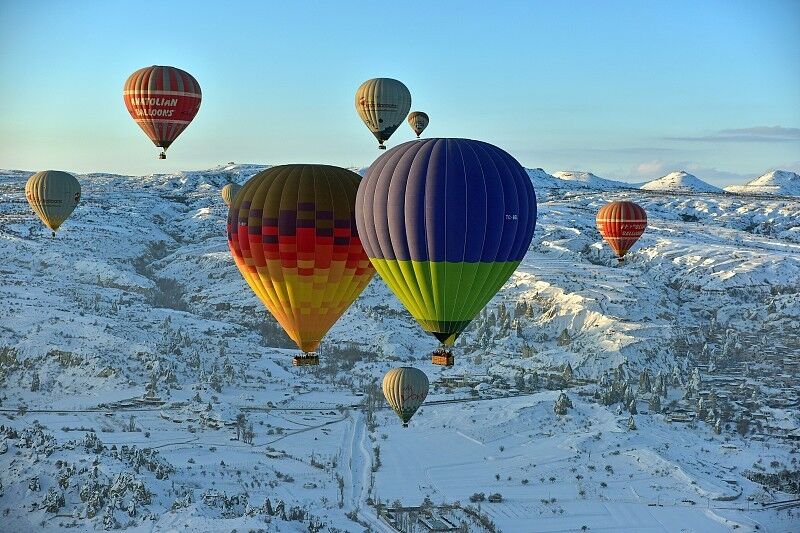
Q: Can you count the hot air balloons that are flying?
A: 9